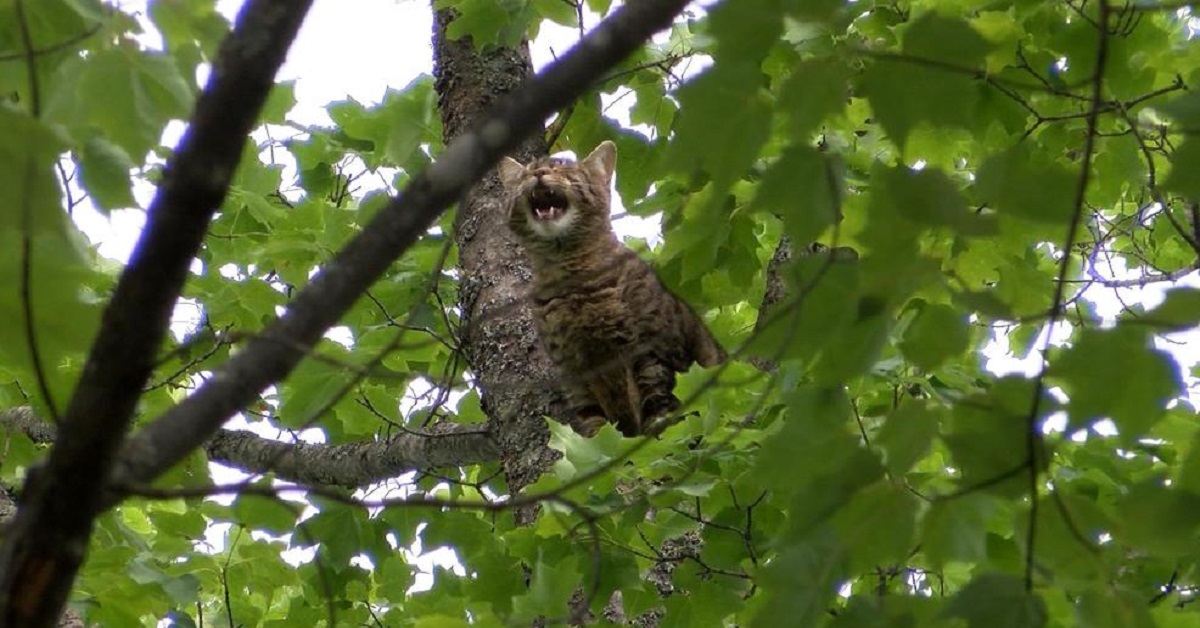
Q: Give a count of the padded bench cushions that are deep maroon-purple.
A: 0